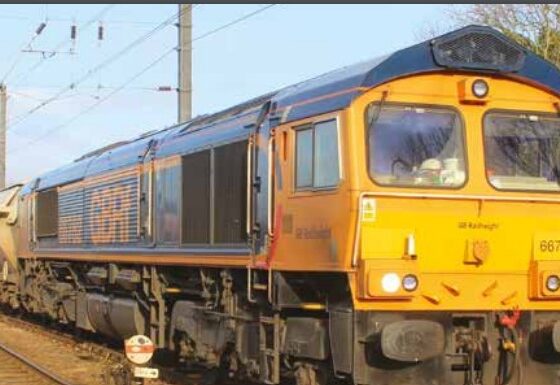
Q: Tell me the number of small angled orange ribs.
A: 4